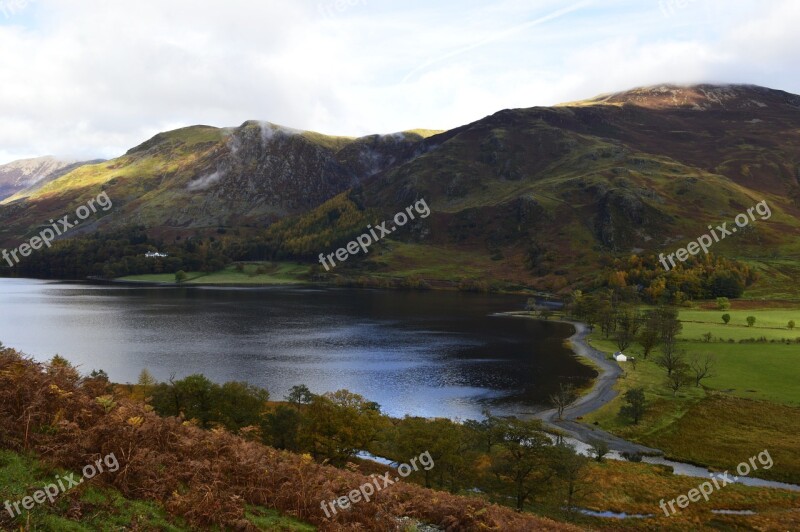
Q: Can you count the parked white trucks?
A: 0